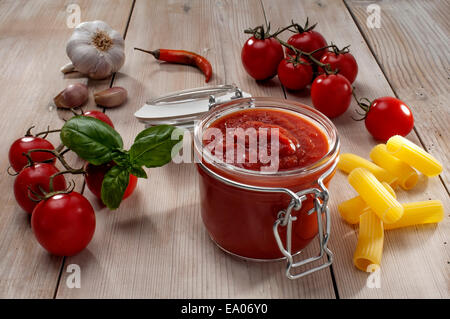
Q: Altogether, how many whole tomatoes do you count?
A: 11